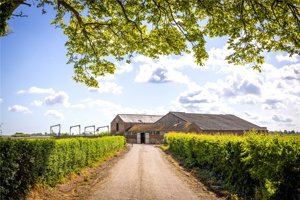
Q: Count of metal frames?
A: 4